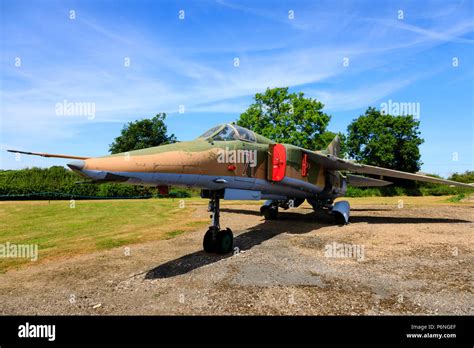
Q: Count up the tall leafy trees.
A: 3